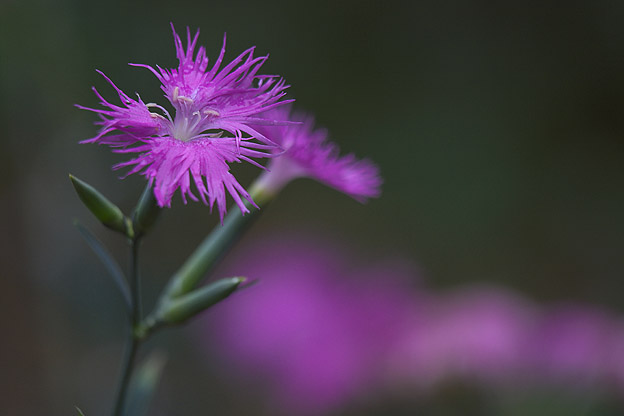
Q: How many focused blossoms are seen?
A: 1